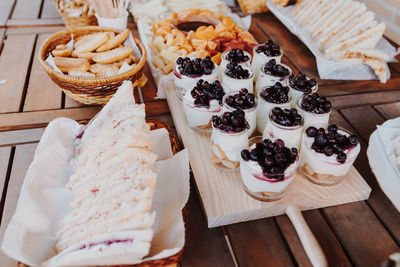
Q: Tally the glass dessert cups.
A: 14